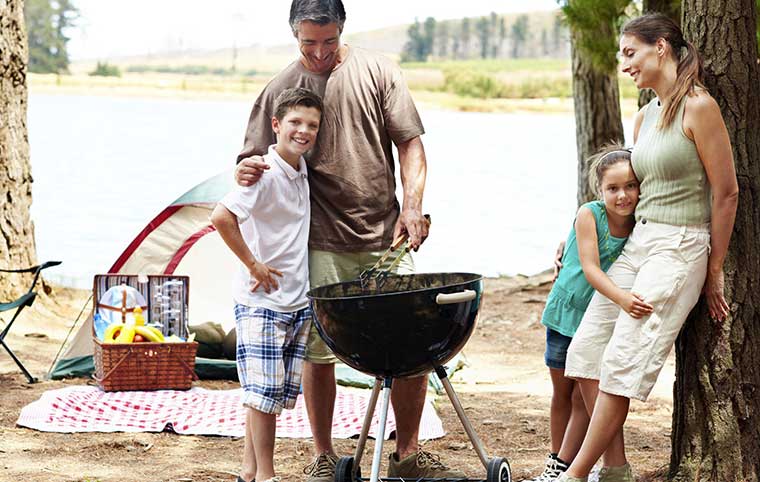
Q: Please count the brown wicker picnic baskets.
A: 1